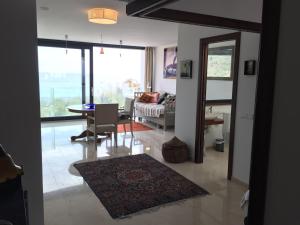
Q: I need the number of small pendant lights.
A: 3